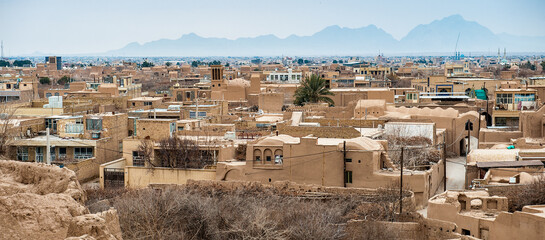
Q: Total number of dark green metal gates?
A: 1